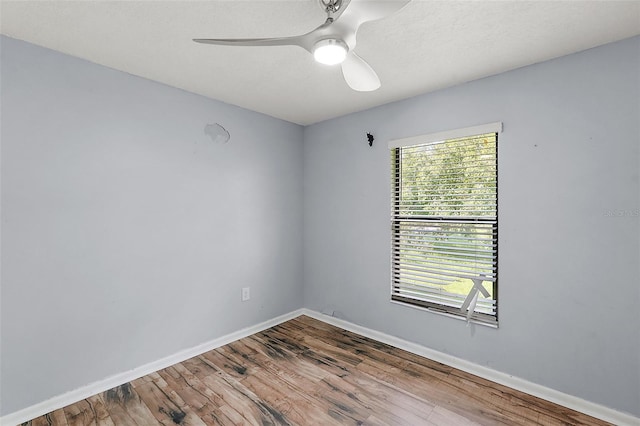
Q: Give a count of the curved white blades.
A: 3